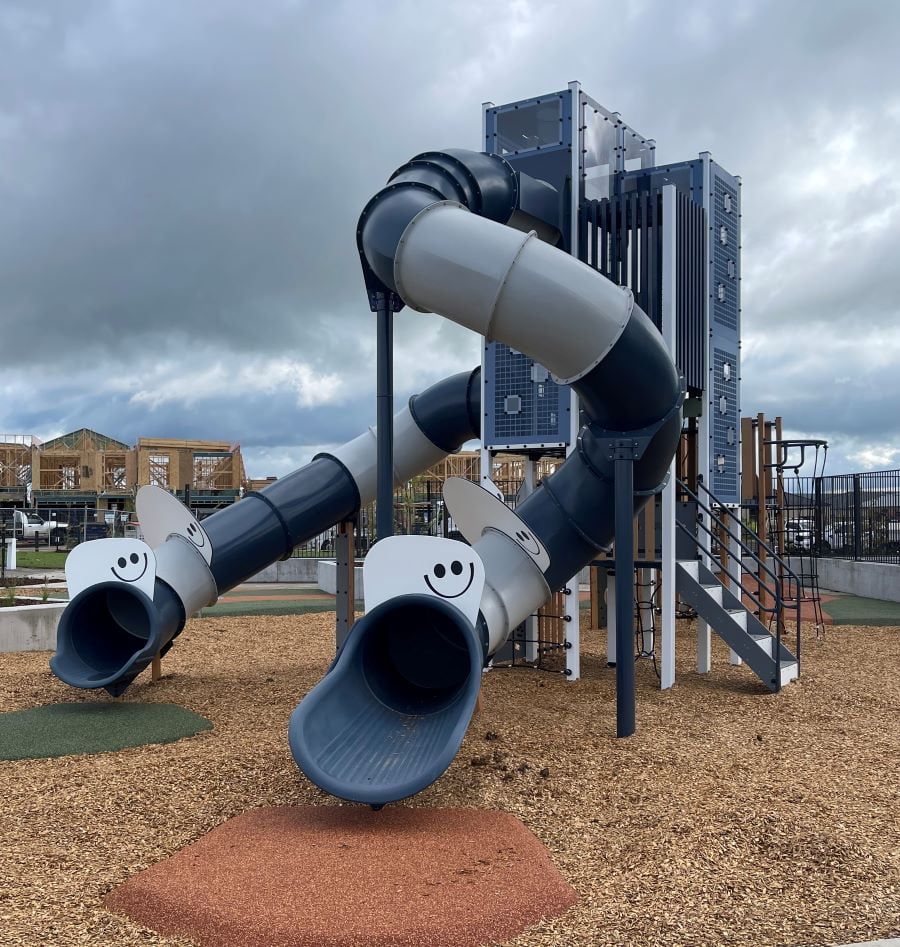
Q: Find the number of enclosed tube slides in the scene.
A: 2